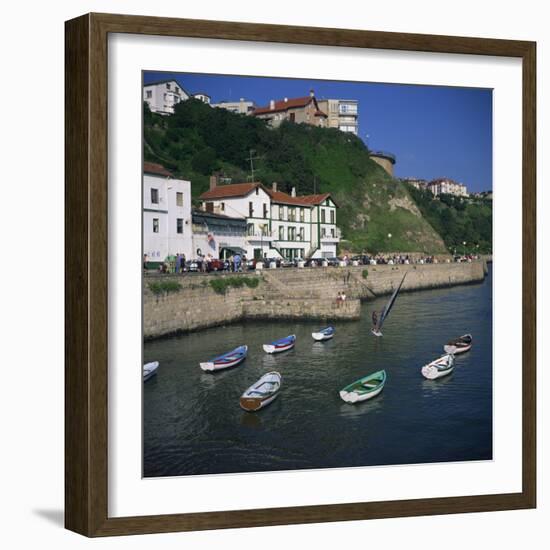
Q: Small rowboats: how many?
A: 8